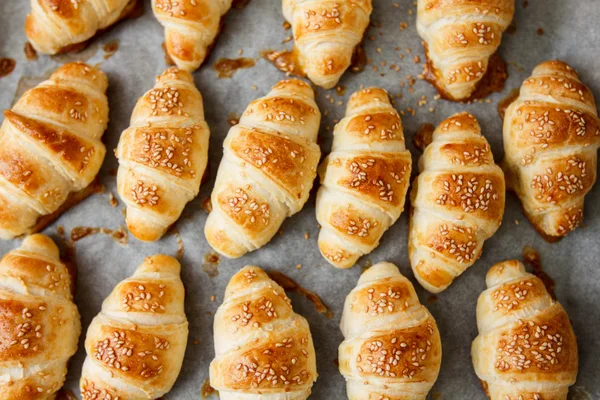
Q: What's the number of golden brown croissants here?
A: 15